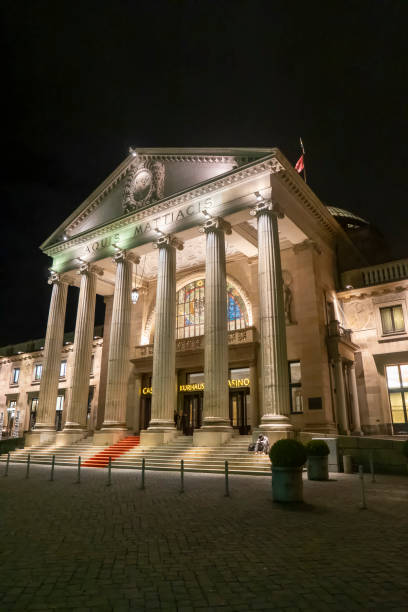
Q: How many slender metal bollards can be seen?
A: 10